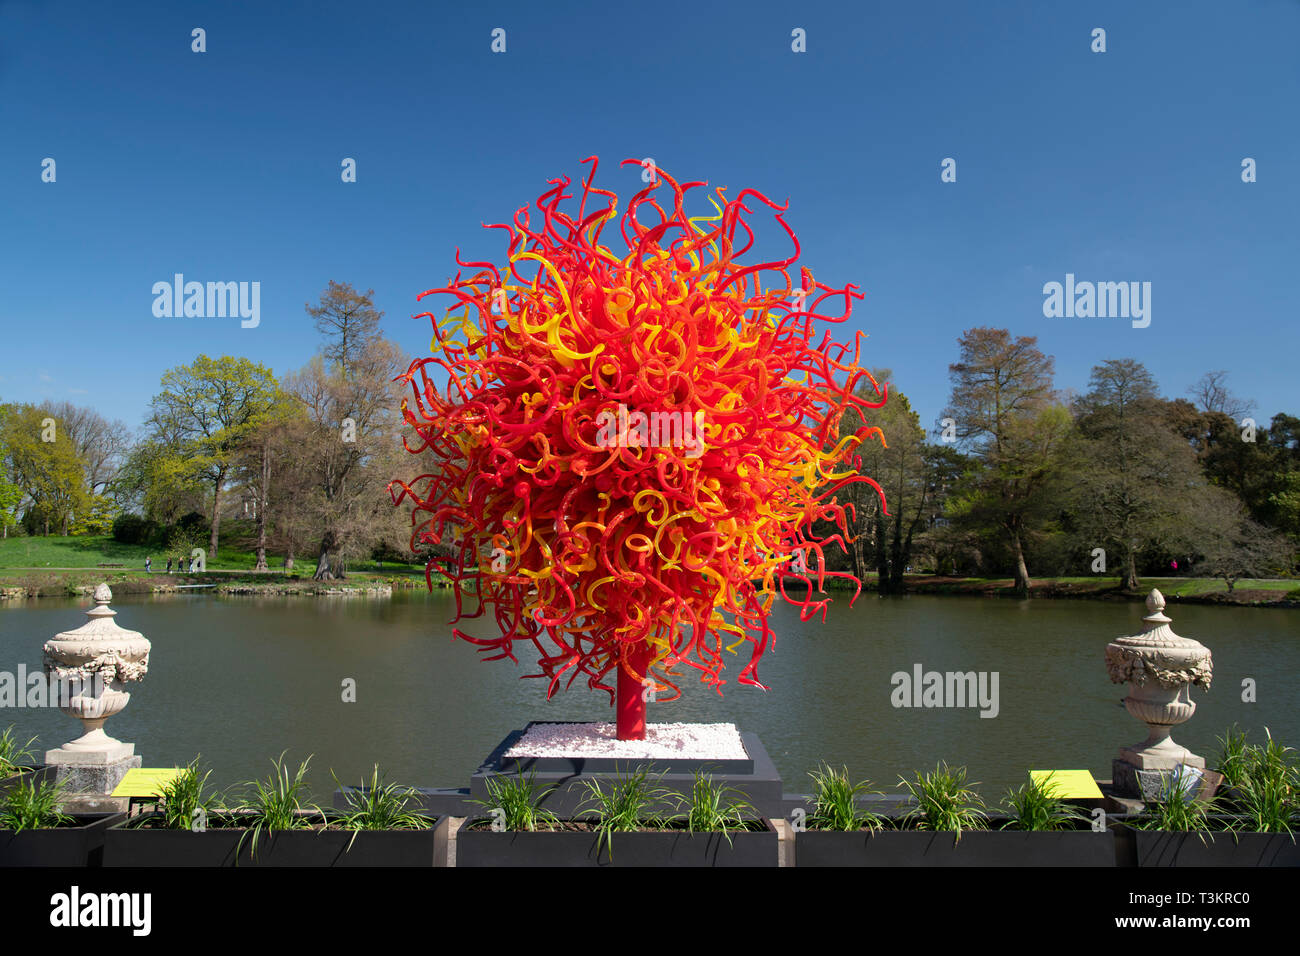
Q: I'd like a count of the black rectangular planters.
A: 5